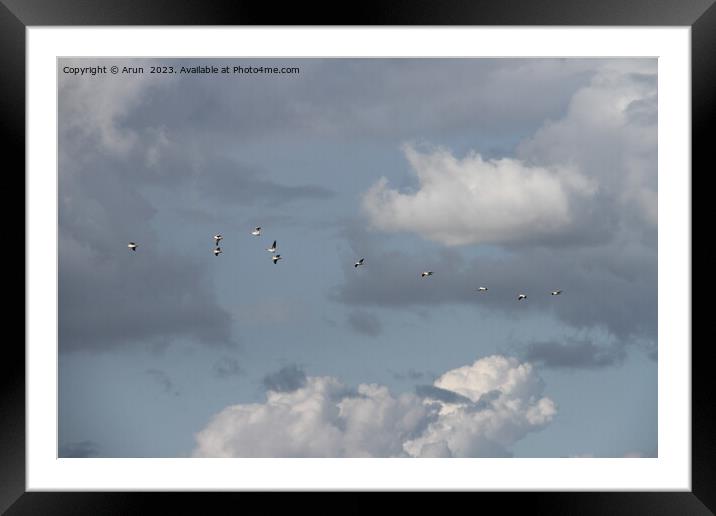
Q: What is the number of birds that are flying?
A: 11